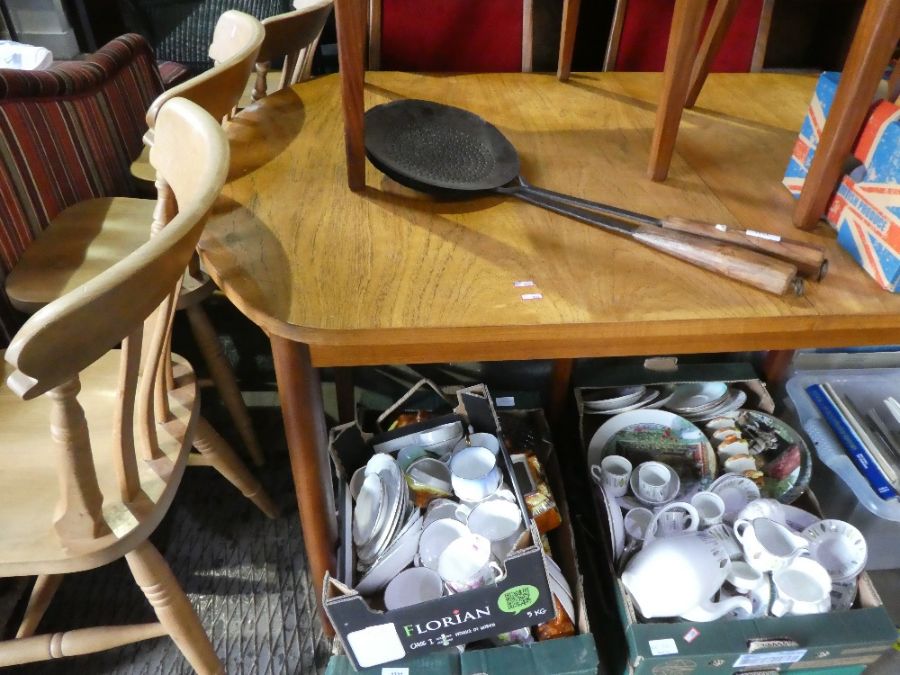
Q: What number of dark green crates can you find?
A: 2